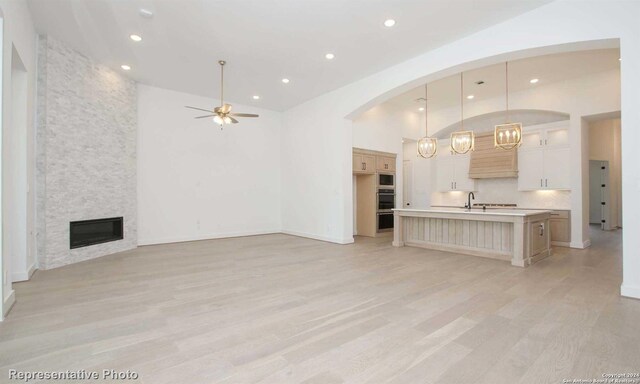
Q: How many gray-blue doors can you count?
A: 1